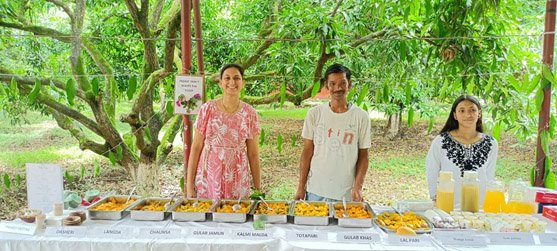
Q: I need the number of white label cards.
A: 12